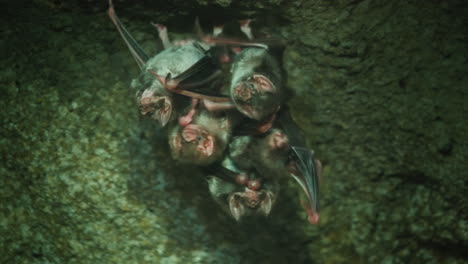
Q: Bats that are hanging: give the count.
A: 5